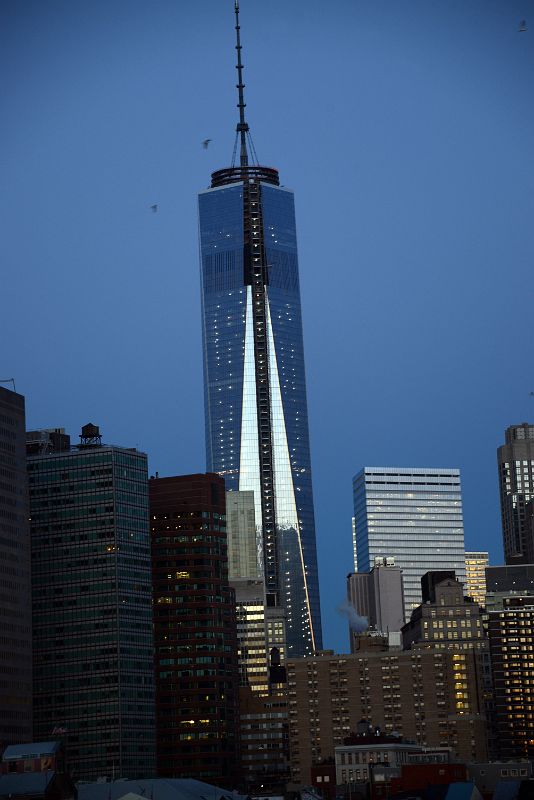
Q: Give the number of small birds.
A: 3